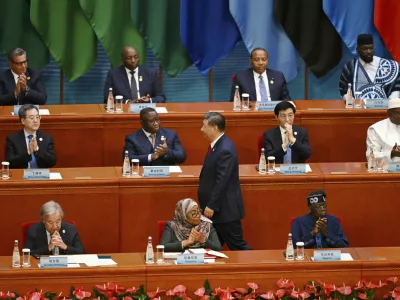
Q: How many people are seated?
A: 11